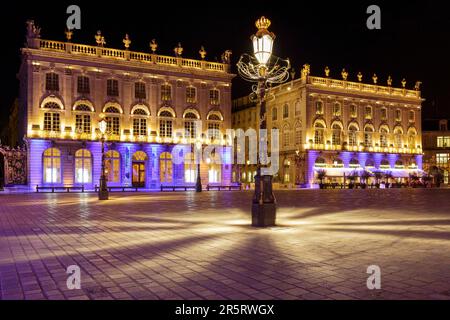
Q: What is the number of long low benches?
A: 4